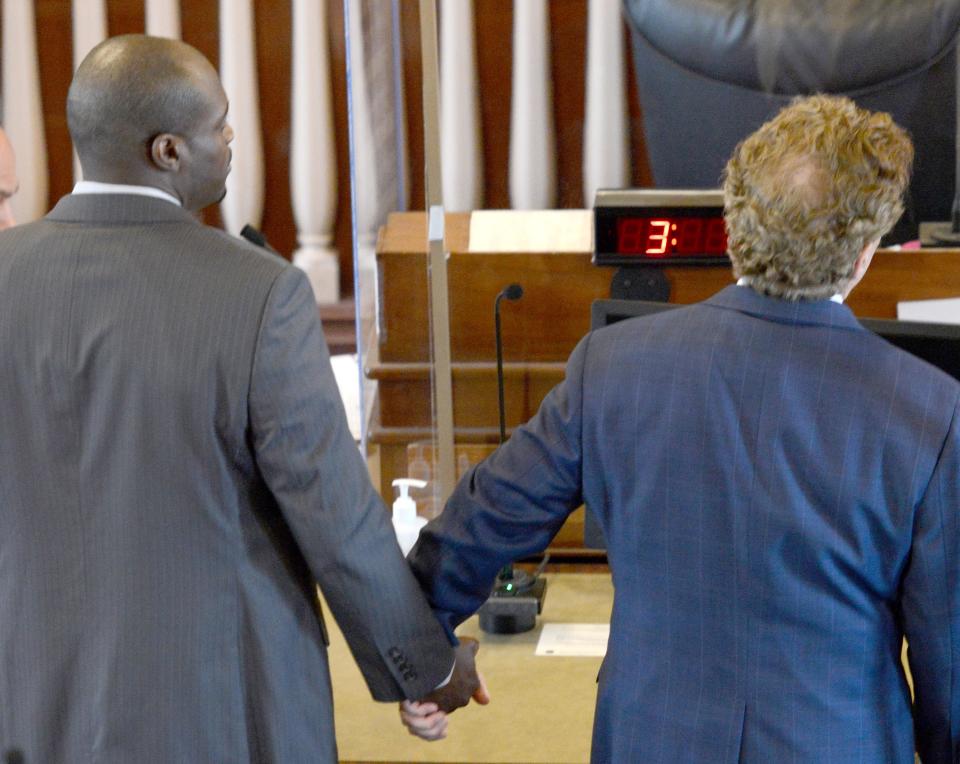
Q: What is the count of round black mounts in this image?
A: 1